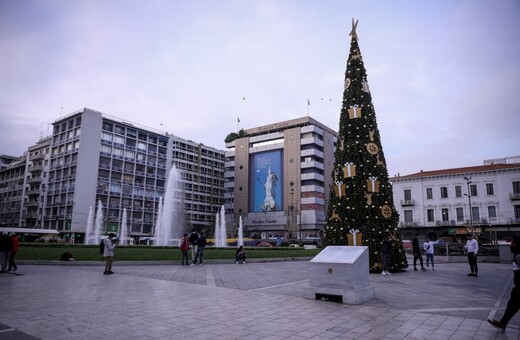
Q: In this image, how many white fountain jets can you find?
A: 8